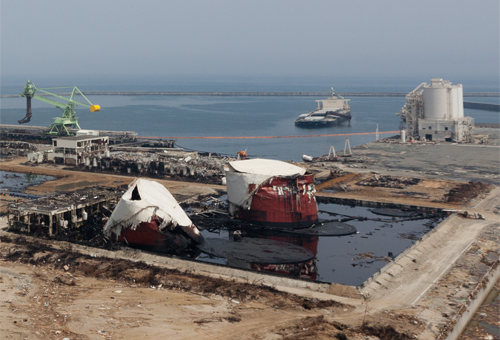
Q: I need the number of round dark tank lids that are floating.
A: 3